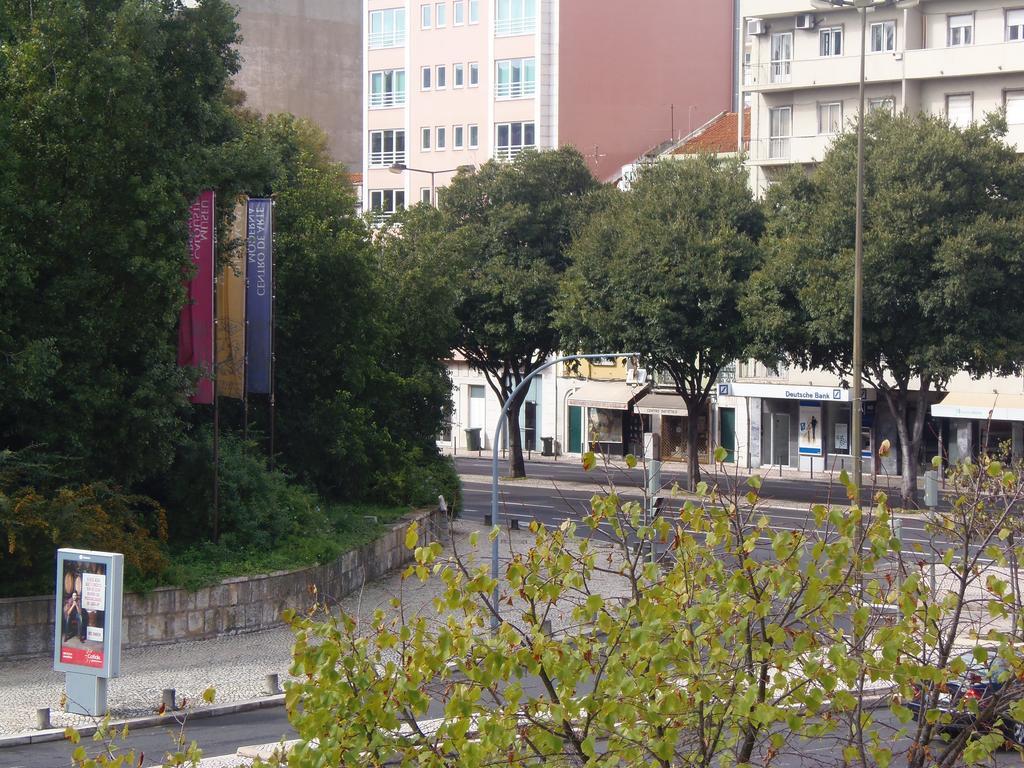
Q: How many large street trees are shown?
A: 3